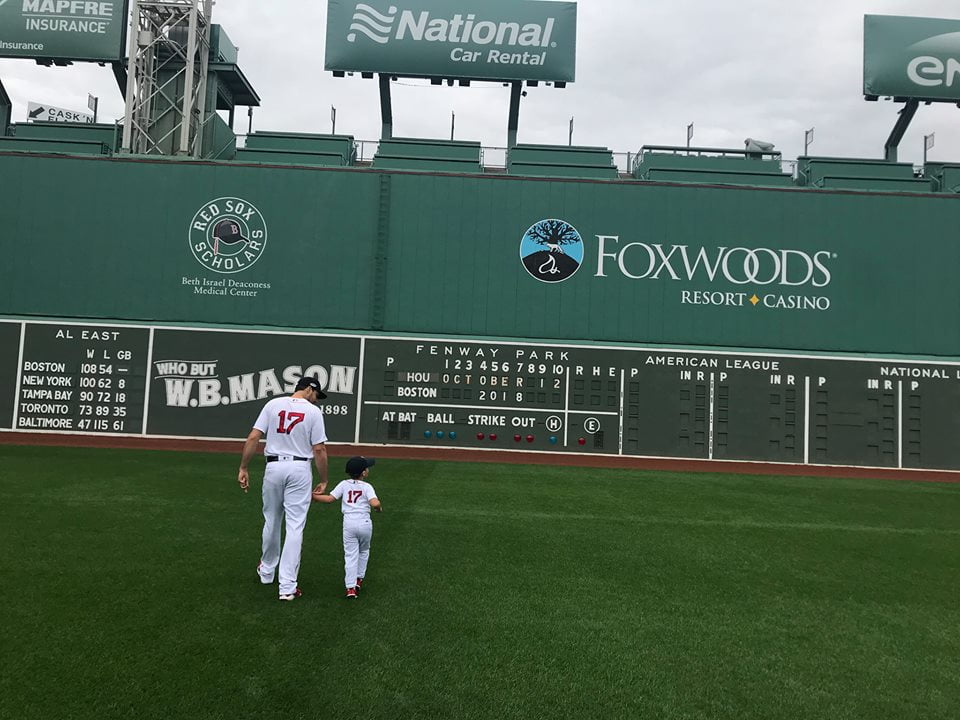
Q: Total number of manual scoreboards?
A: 1